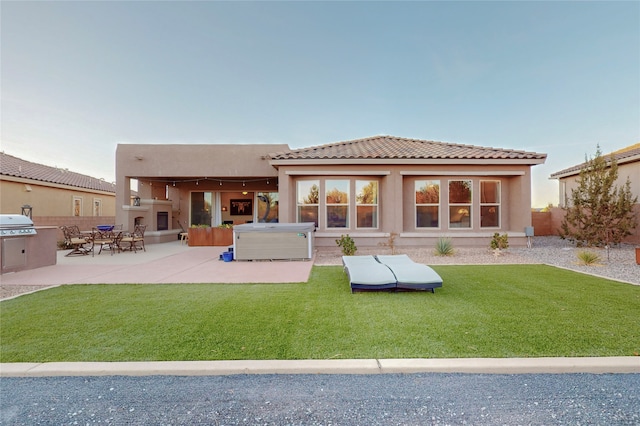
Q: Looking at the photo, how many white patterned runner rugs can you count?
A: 0